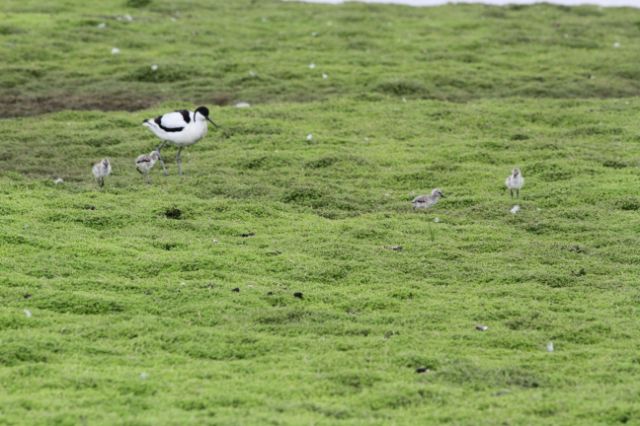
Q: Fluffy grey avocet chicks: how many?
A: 4